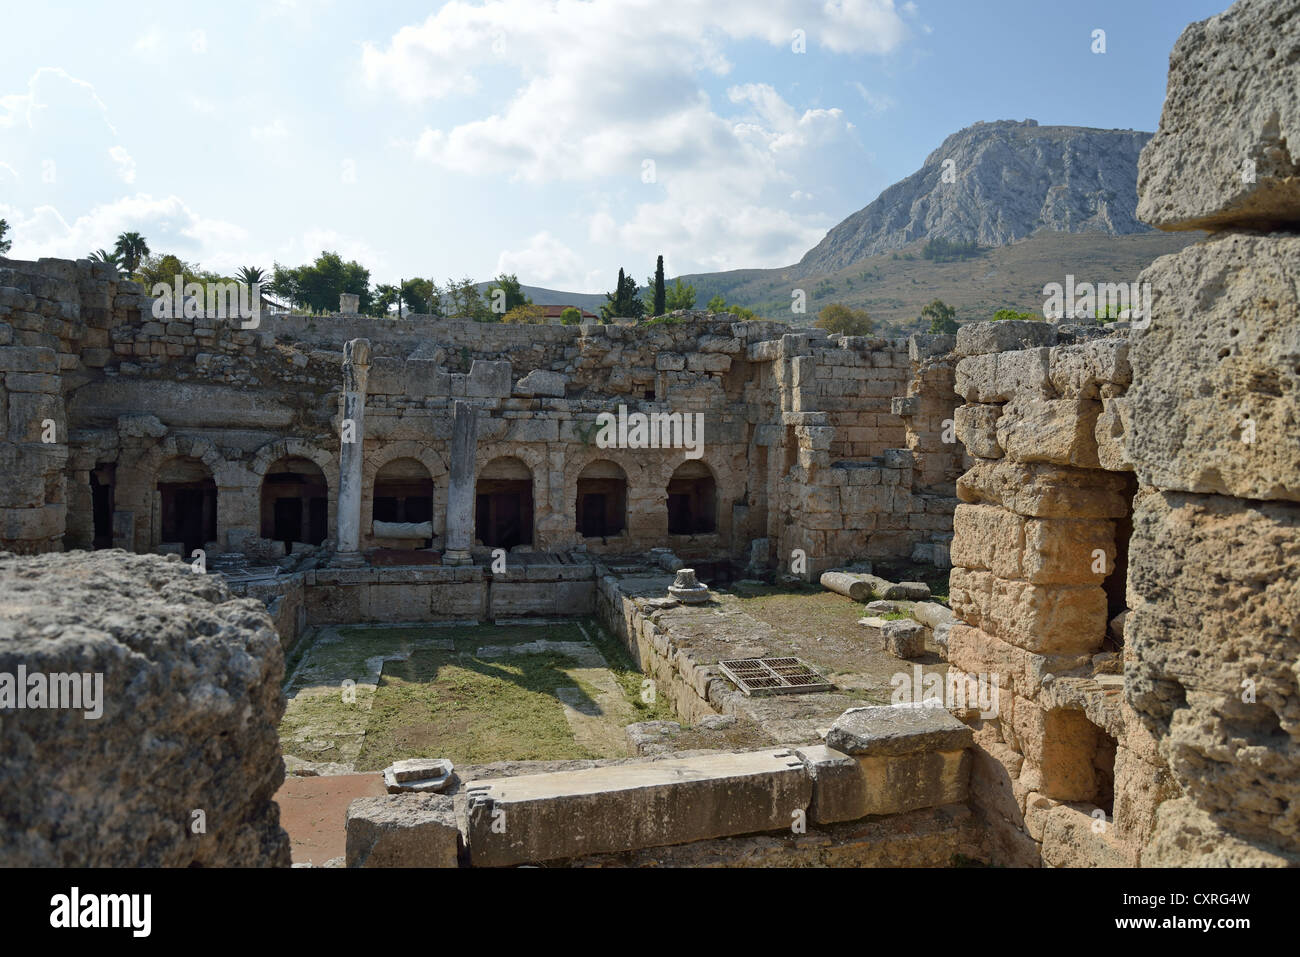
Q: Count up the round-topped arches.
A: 6